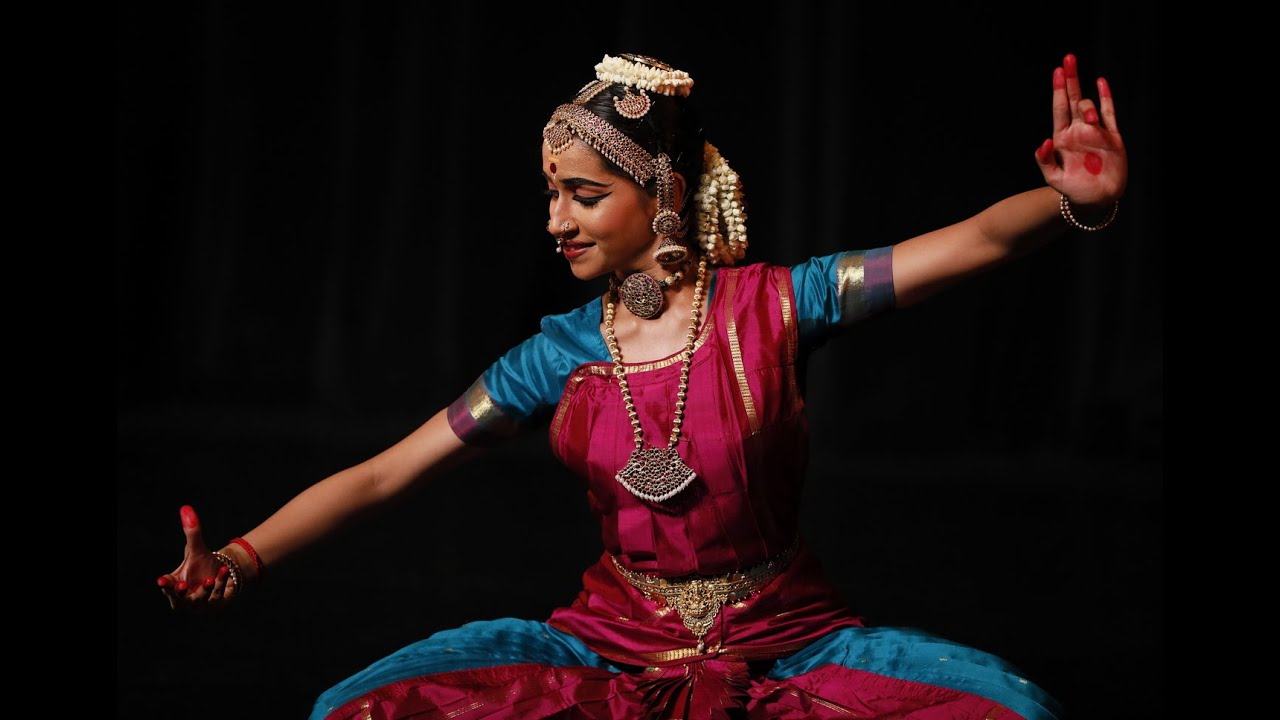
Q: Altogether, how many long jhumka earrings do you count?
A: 1